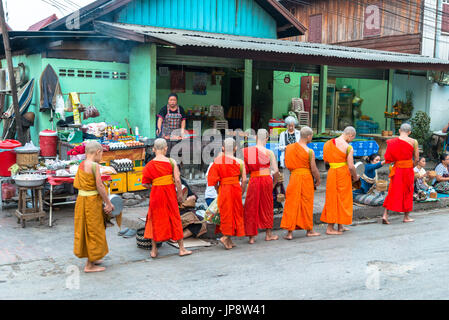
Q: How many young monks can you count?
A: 7